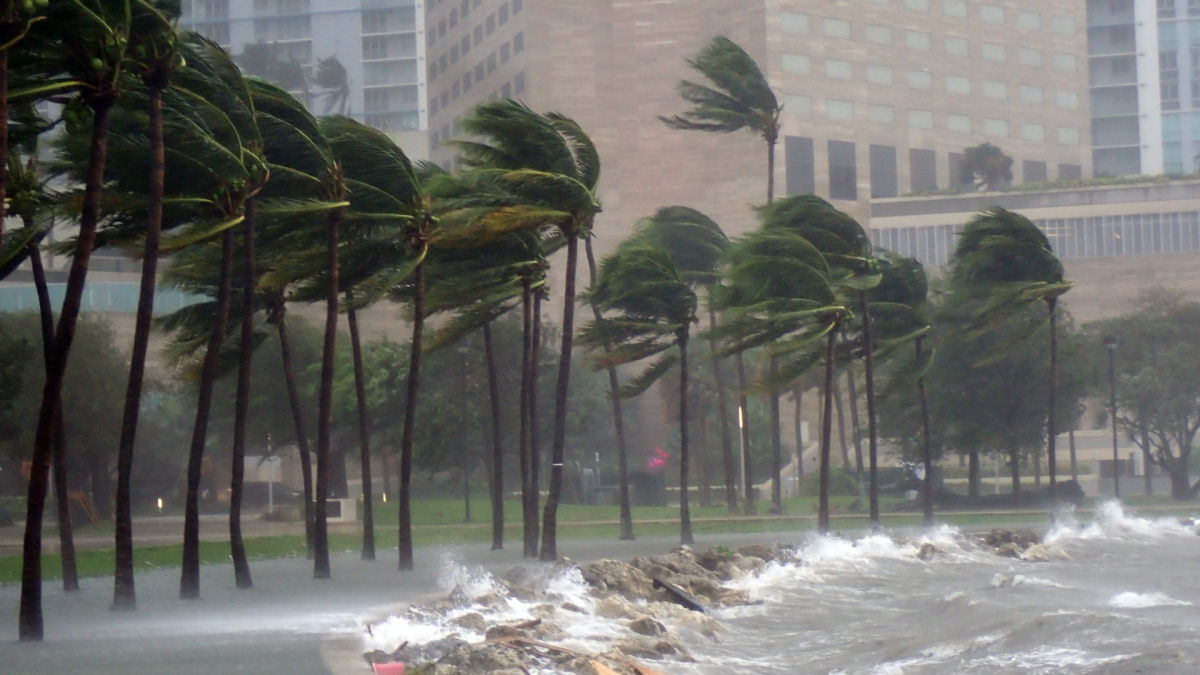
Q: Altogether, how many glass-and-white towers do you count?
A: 2